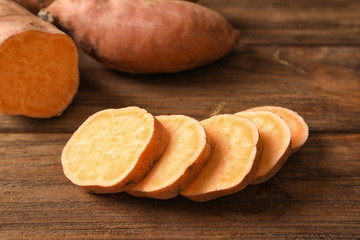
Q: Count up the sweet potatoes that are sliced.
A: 5